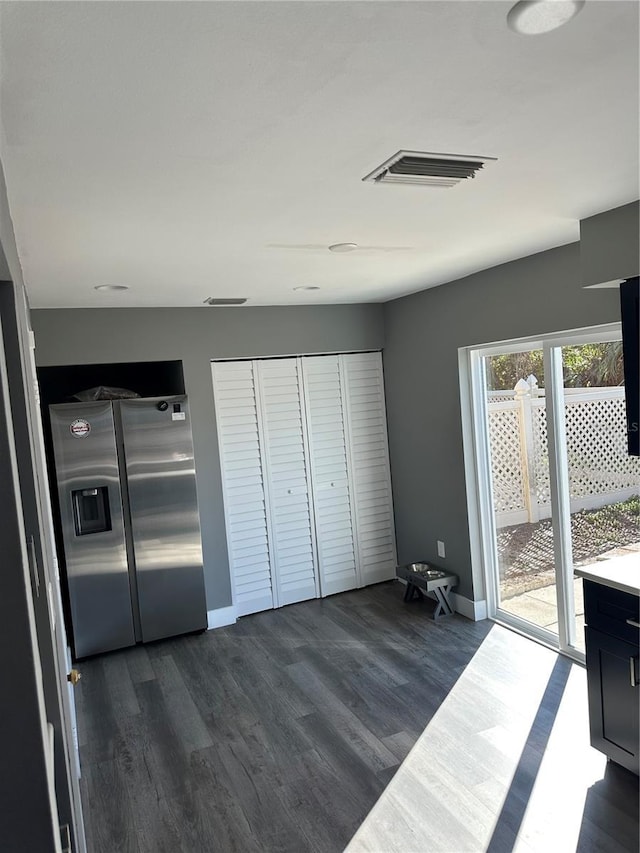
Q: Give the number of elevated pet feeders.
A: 1